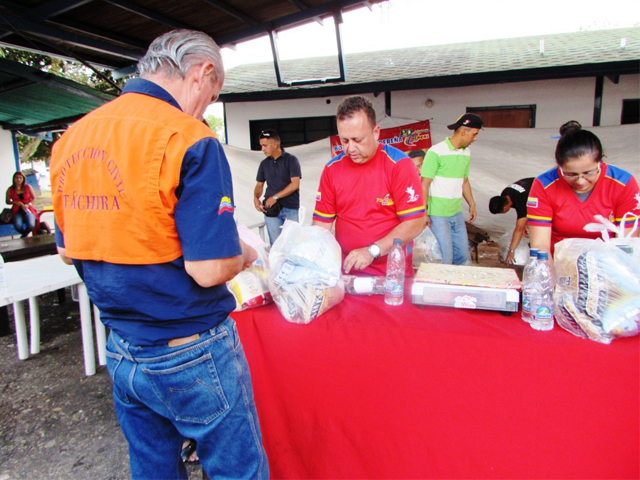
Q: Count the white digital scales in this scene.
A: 1